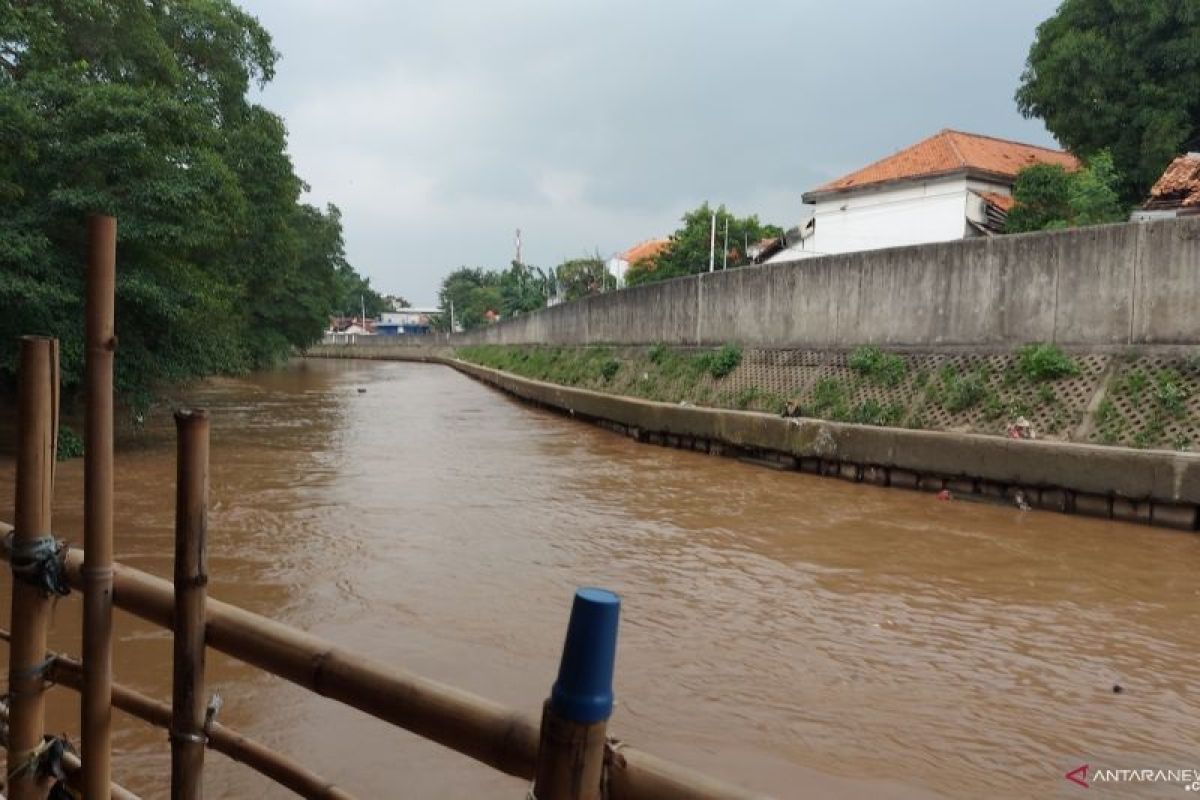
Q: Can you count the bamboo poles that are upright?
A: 4